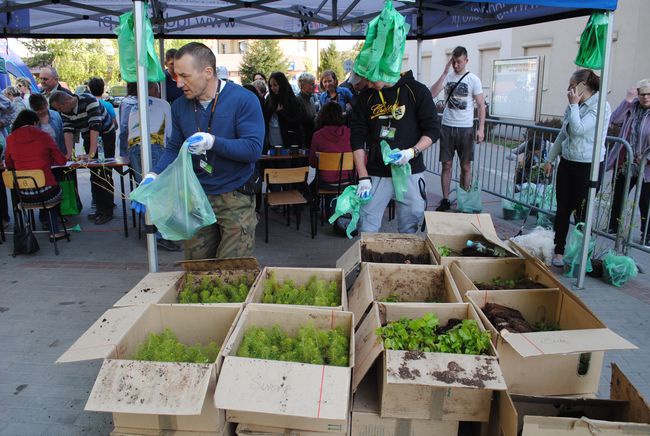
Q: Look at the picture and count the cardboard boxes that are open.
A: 11